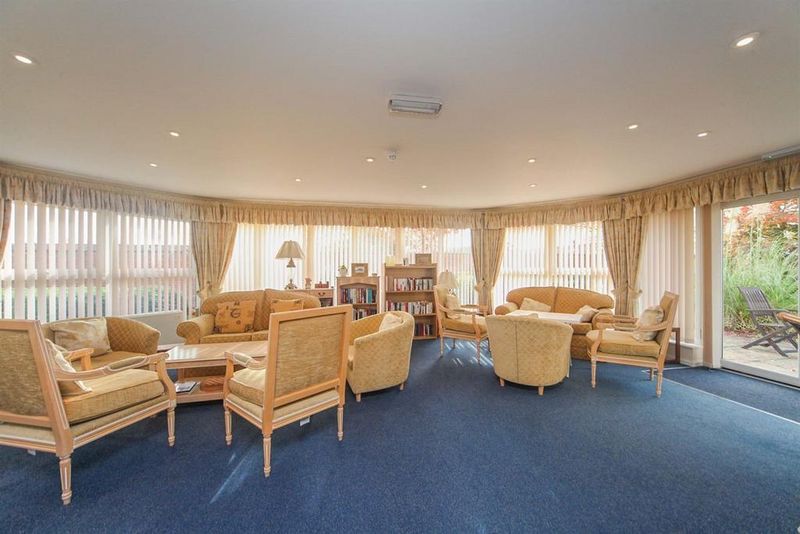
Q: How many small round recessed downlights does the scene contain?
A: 11